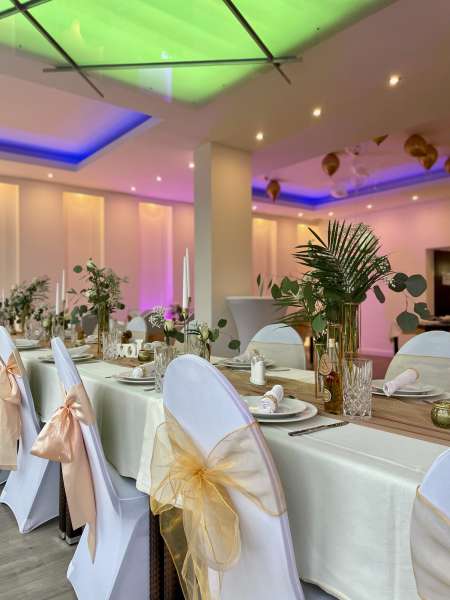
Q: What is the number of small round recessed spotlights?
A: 12